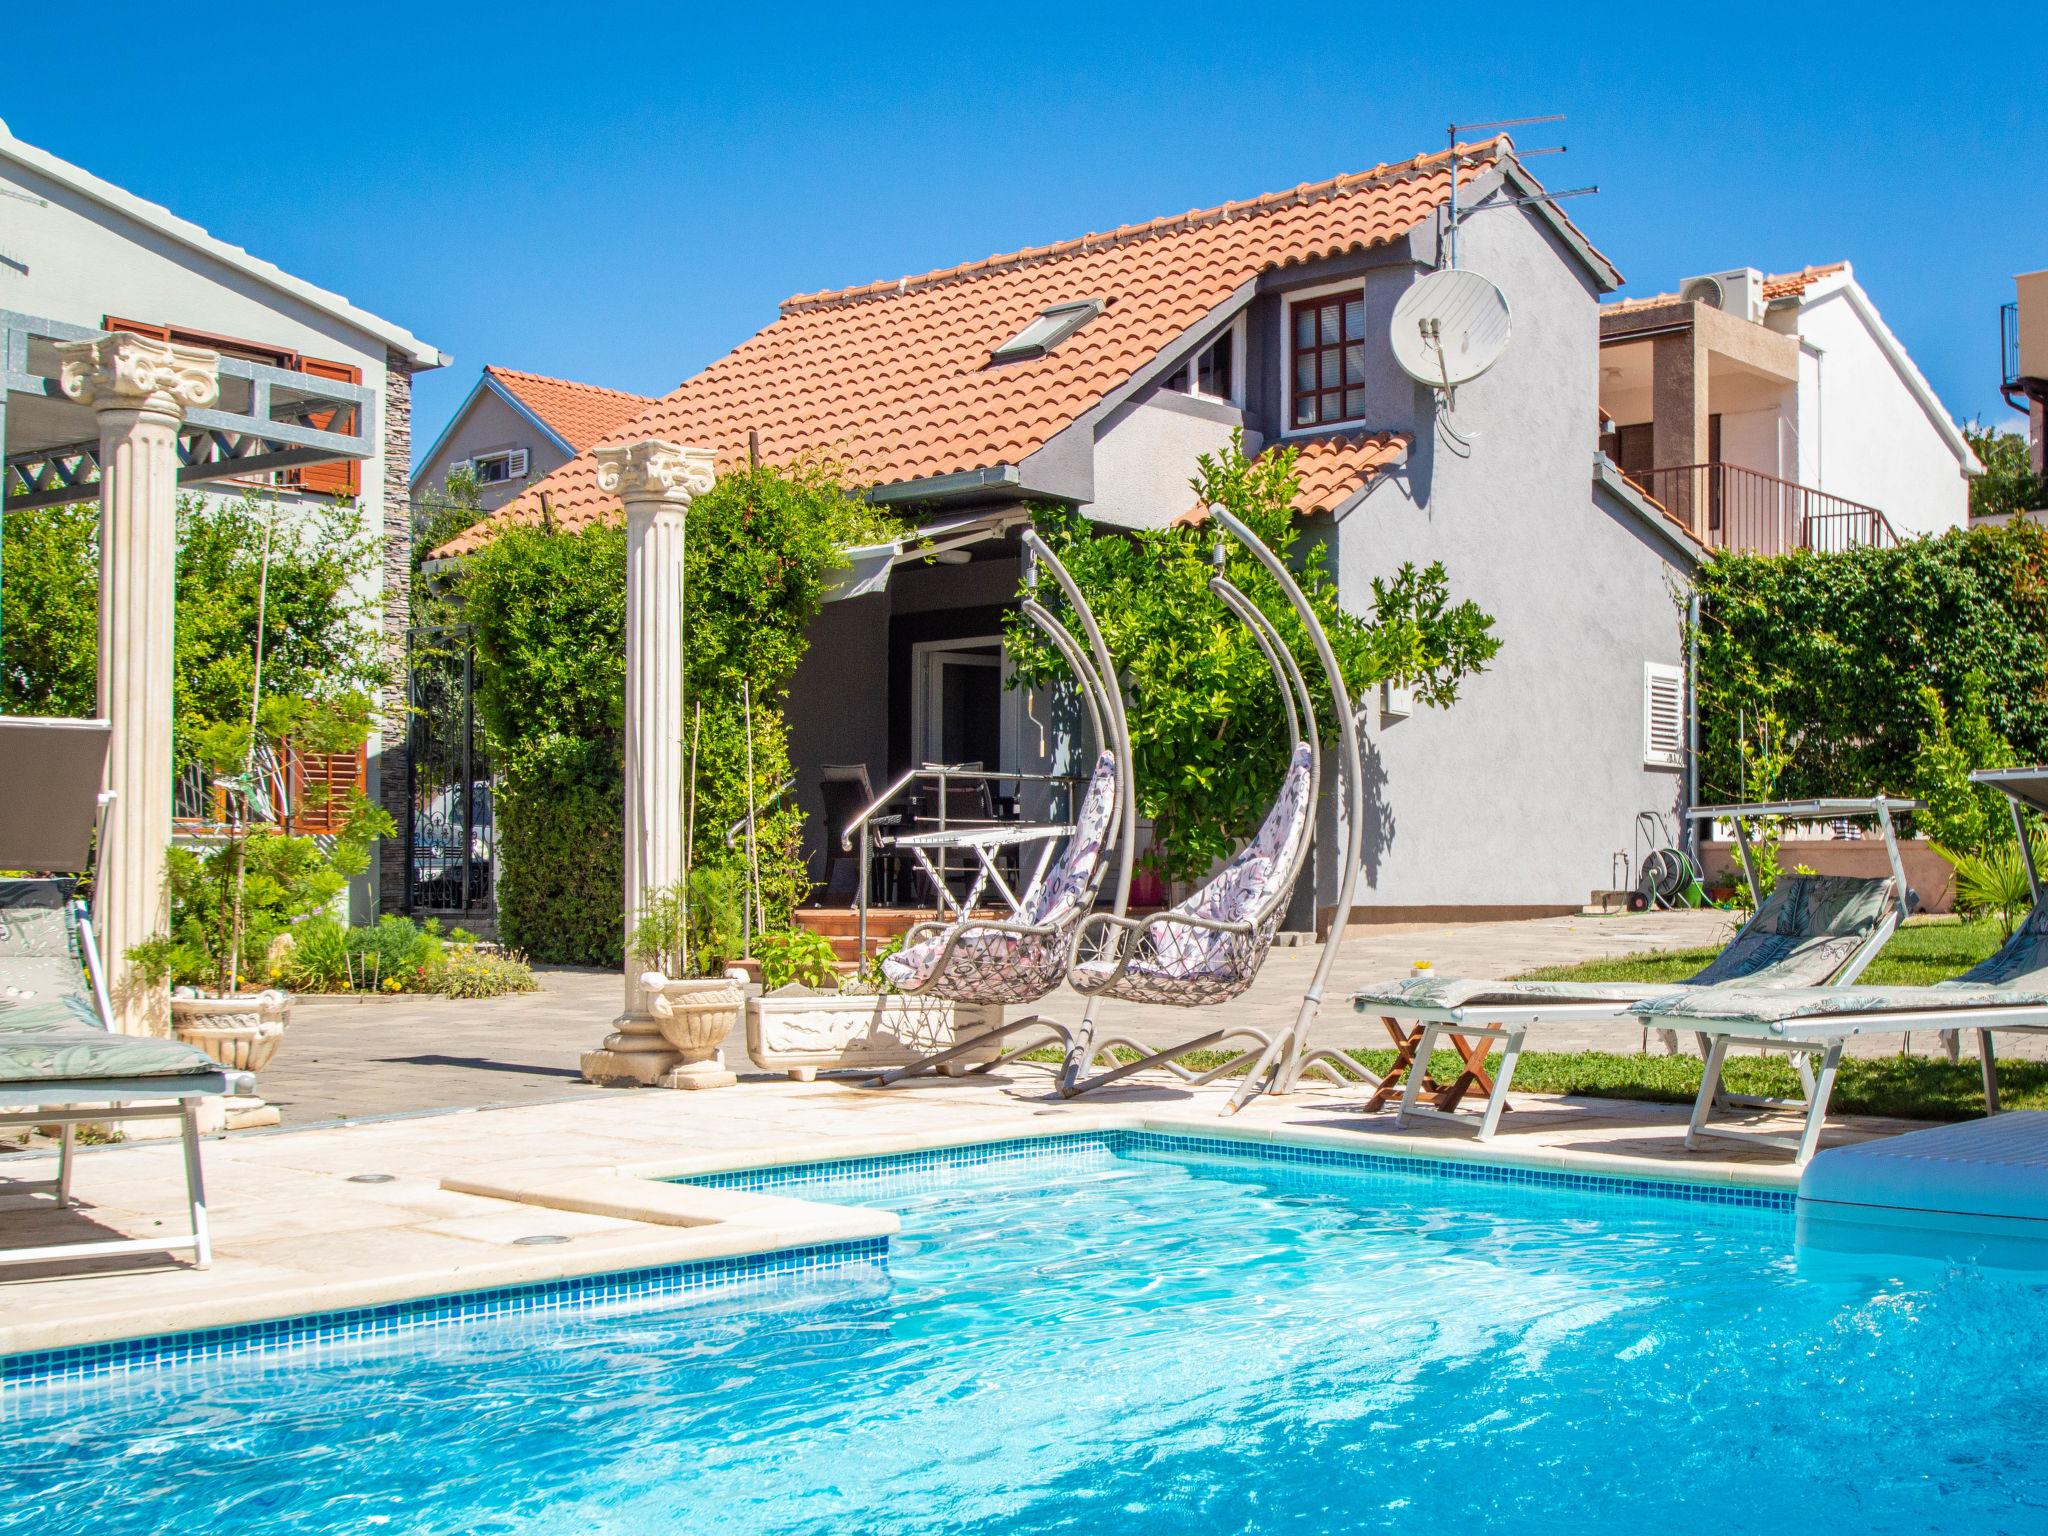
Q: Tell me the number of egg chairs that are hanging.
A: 2